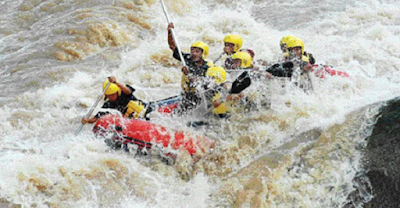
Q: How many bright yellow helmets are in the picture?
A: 7